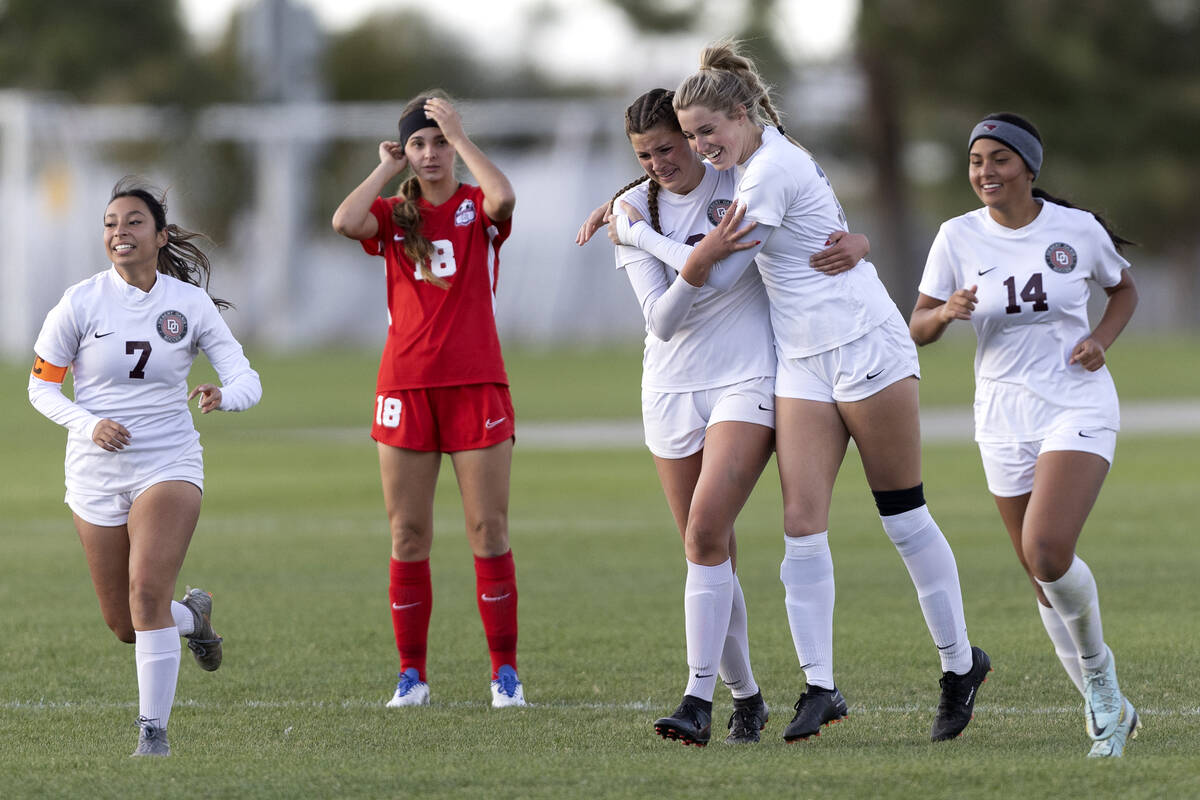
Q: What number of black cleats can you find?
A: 4